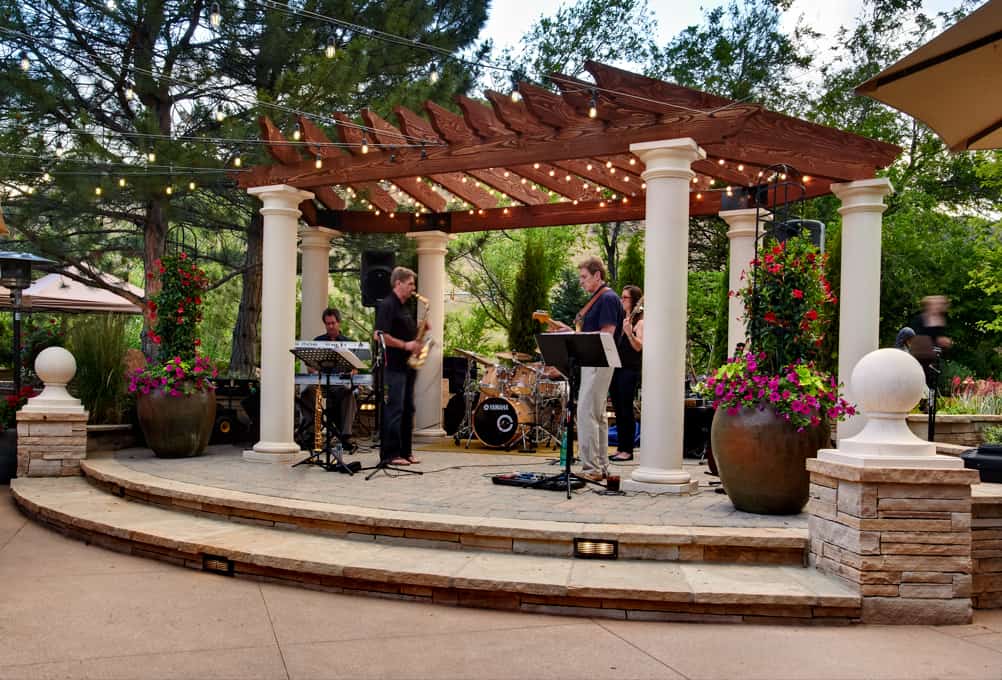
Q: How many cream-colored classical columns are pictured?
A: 6